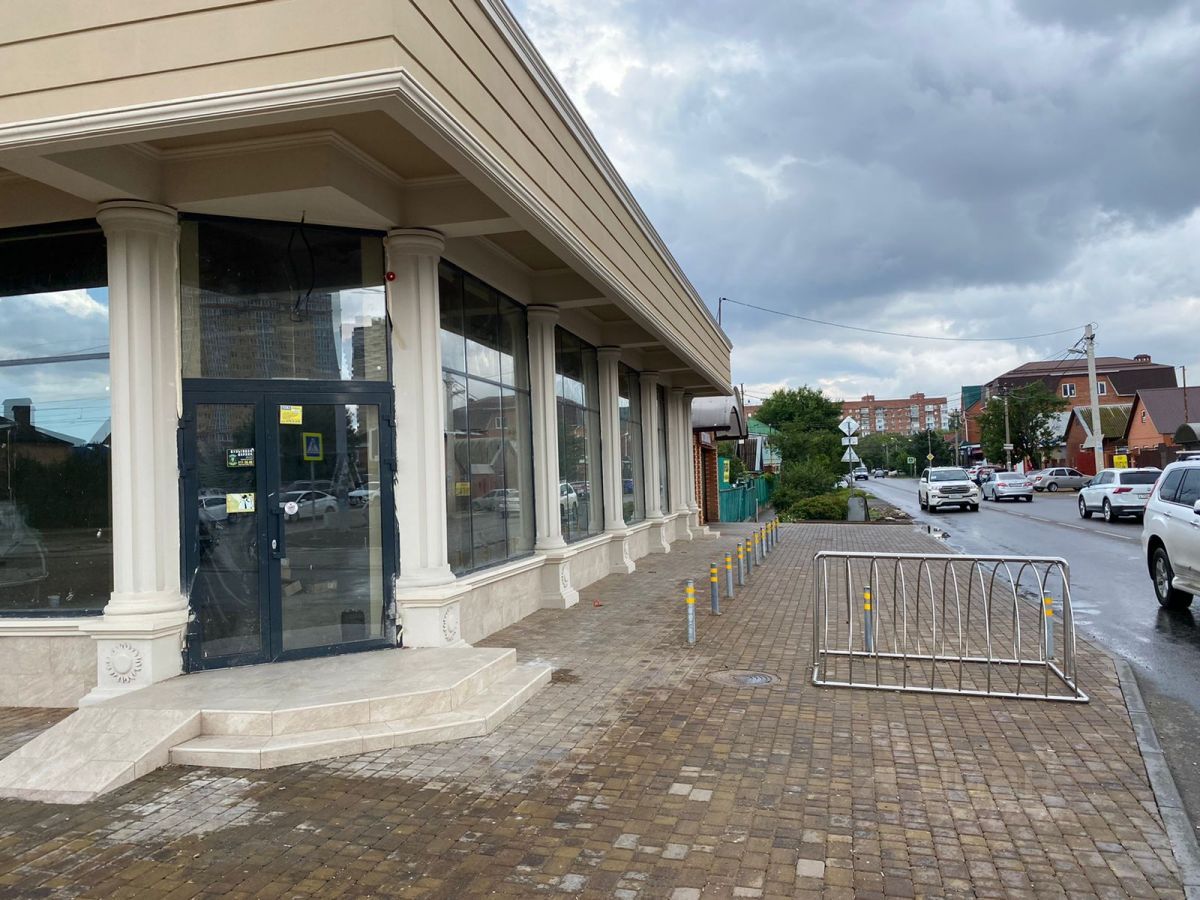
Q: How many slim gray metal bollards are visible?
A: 12